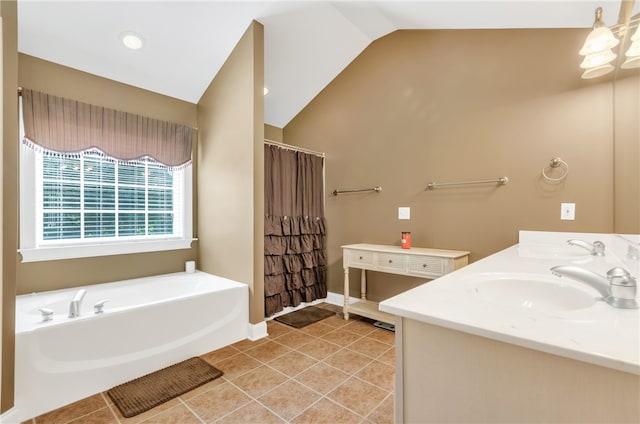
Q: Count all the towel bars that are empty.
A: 2